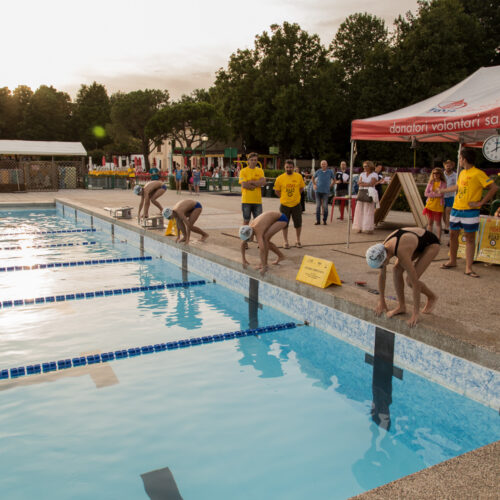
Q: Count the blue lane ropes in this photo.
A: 5